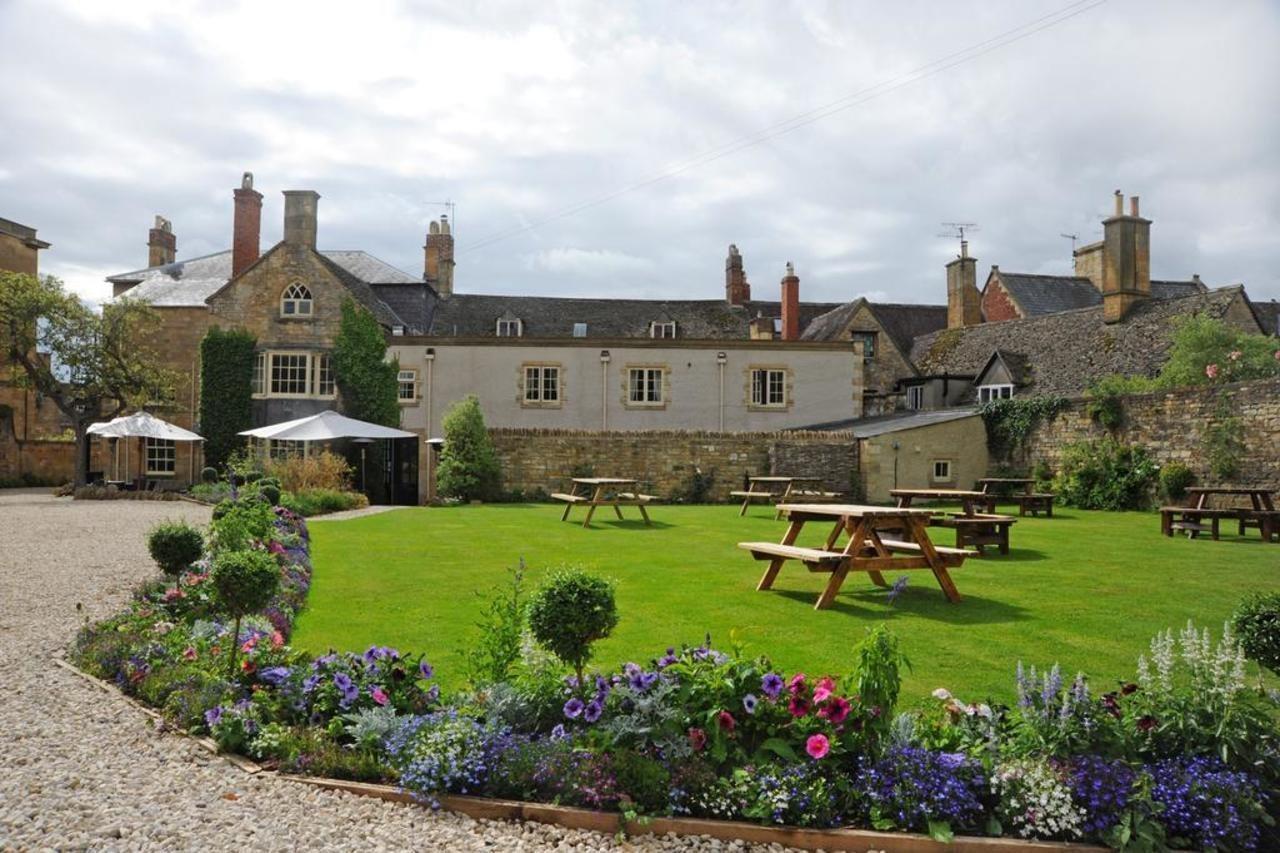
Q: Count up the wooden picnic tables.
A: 6